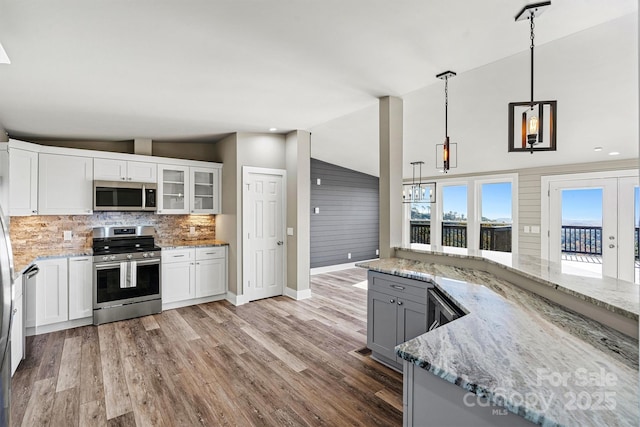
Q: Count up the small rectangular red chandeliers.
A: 0